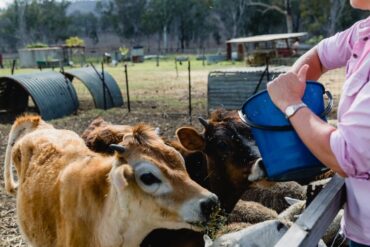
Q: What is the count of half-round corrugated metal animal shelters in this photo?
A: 2